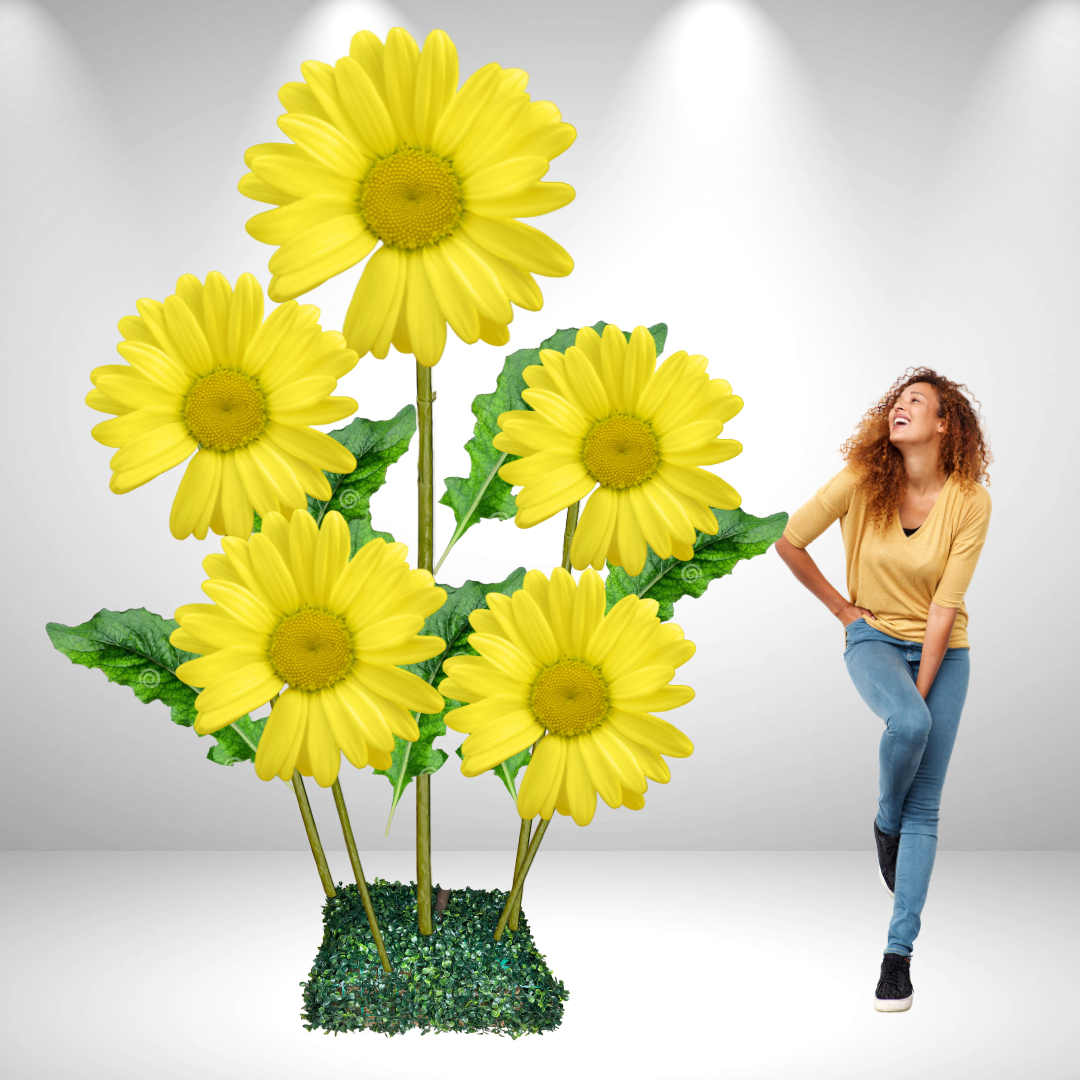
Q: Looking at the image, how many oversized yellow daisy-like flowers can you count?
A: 5